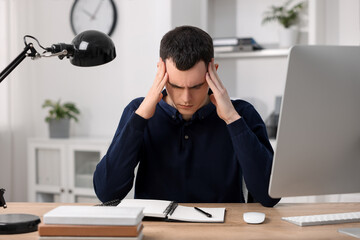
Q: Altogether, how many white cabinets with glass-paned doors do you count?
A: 1